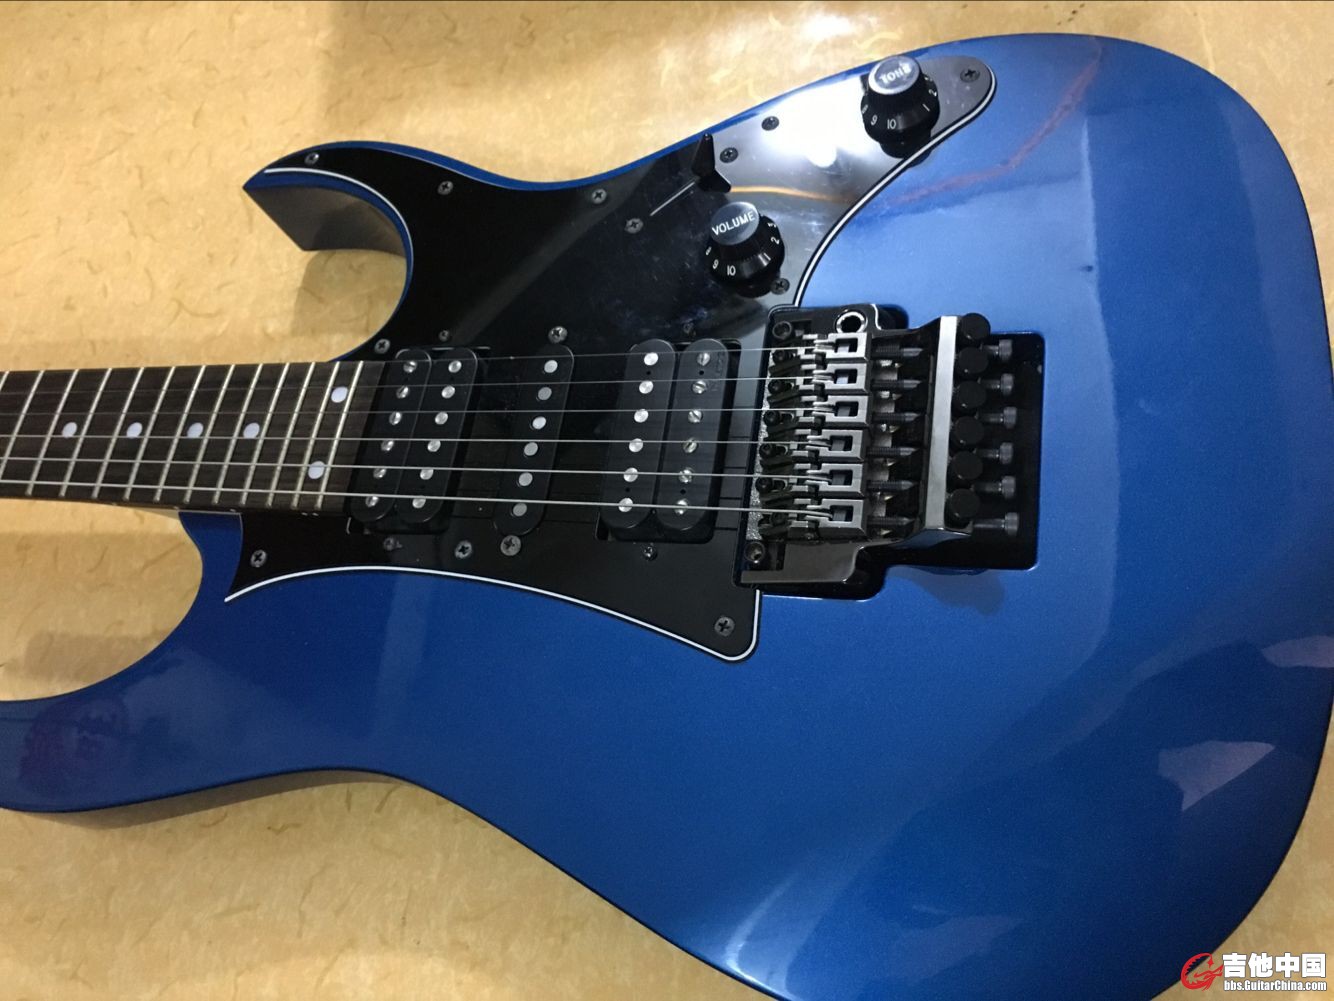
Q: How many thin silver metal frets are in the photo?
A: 13